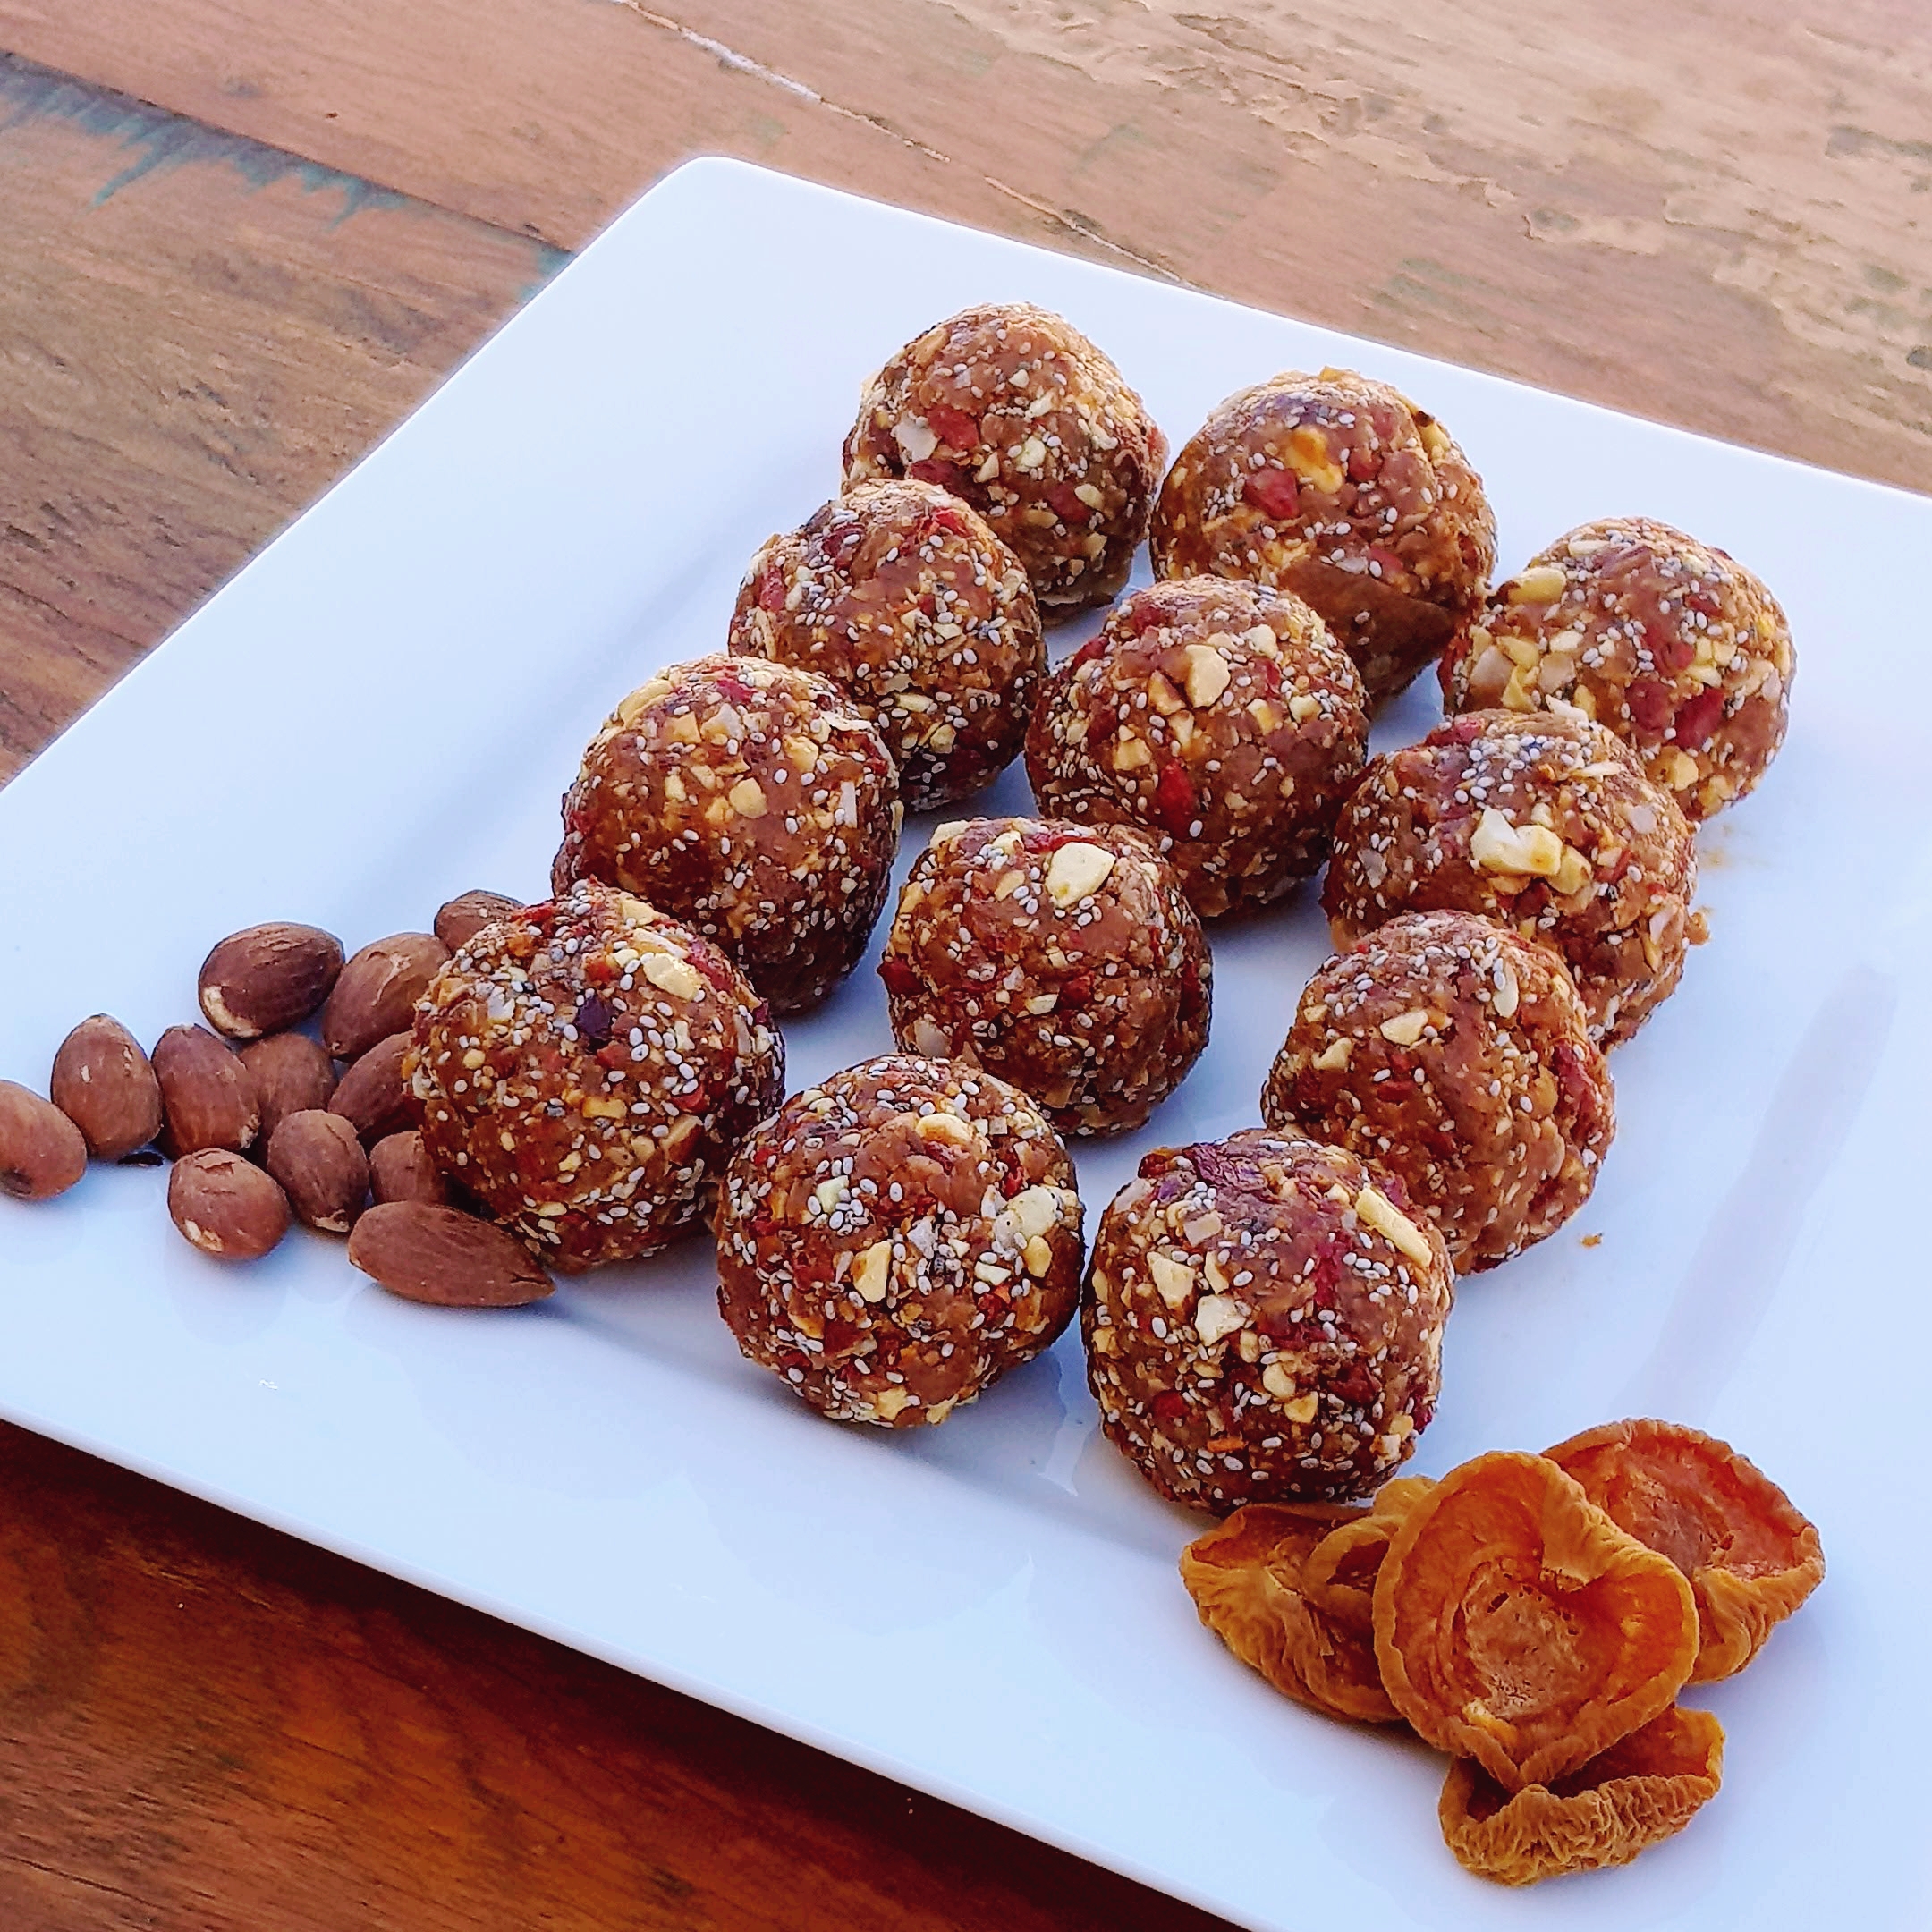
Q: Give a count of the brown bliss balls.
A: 12